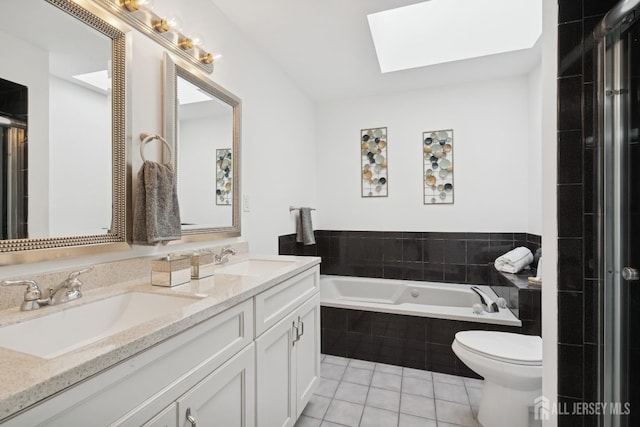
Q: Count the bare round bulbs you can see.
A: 4